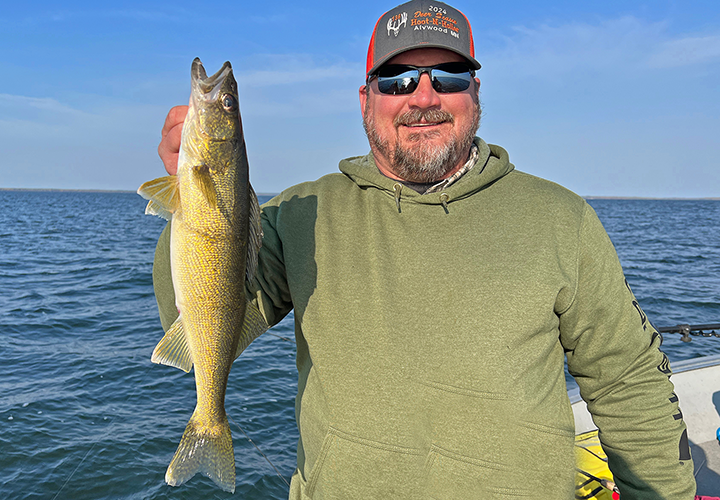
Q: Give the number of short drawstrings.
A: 2